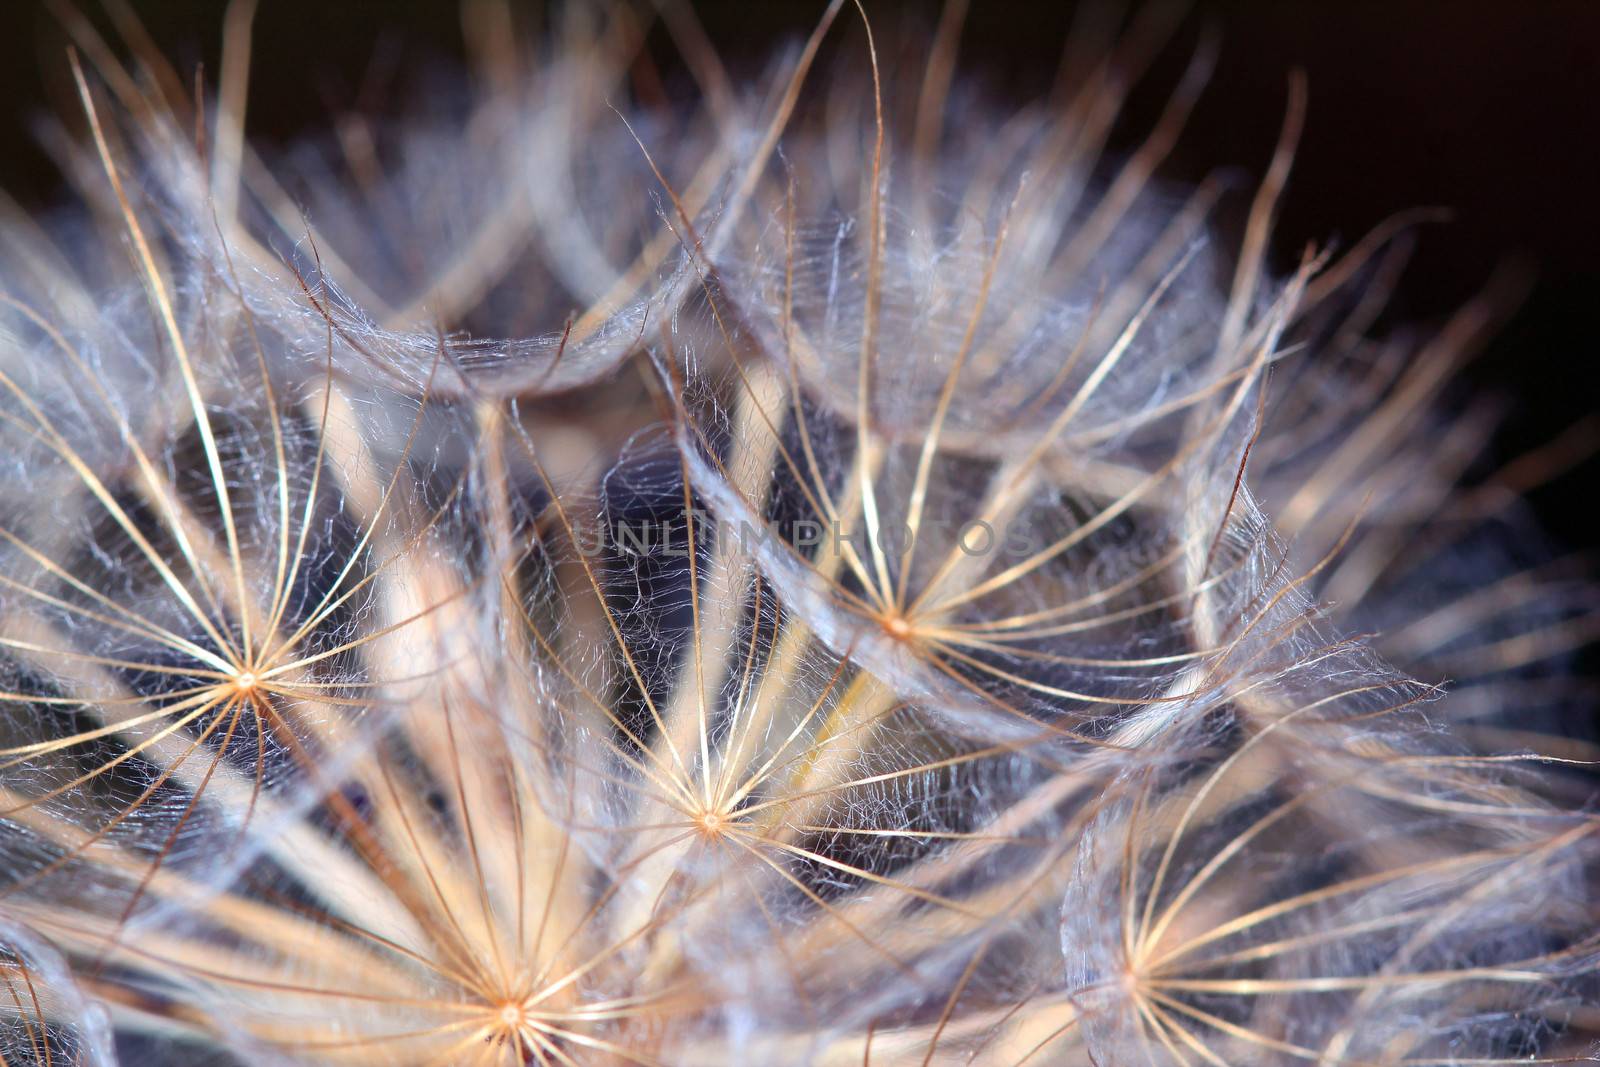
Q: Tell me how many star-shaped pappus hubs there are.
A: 5